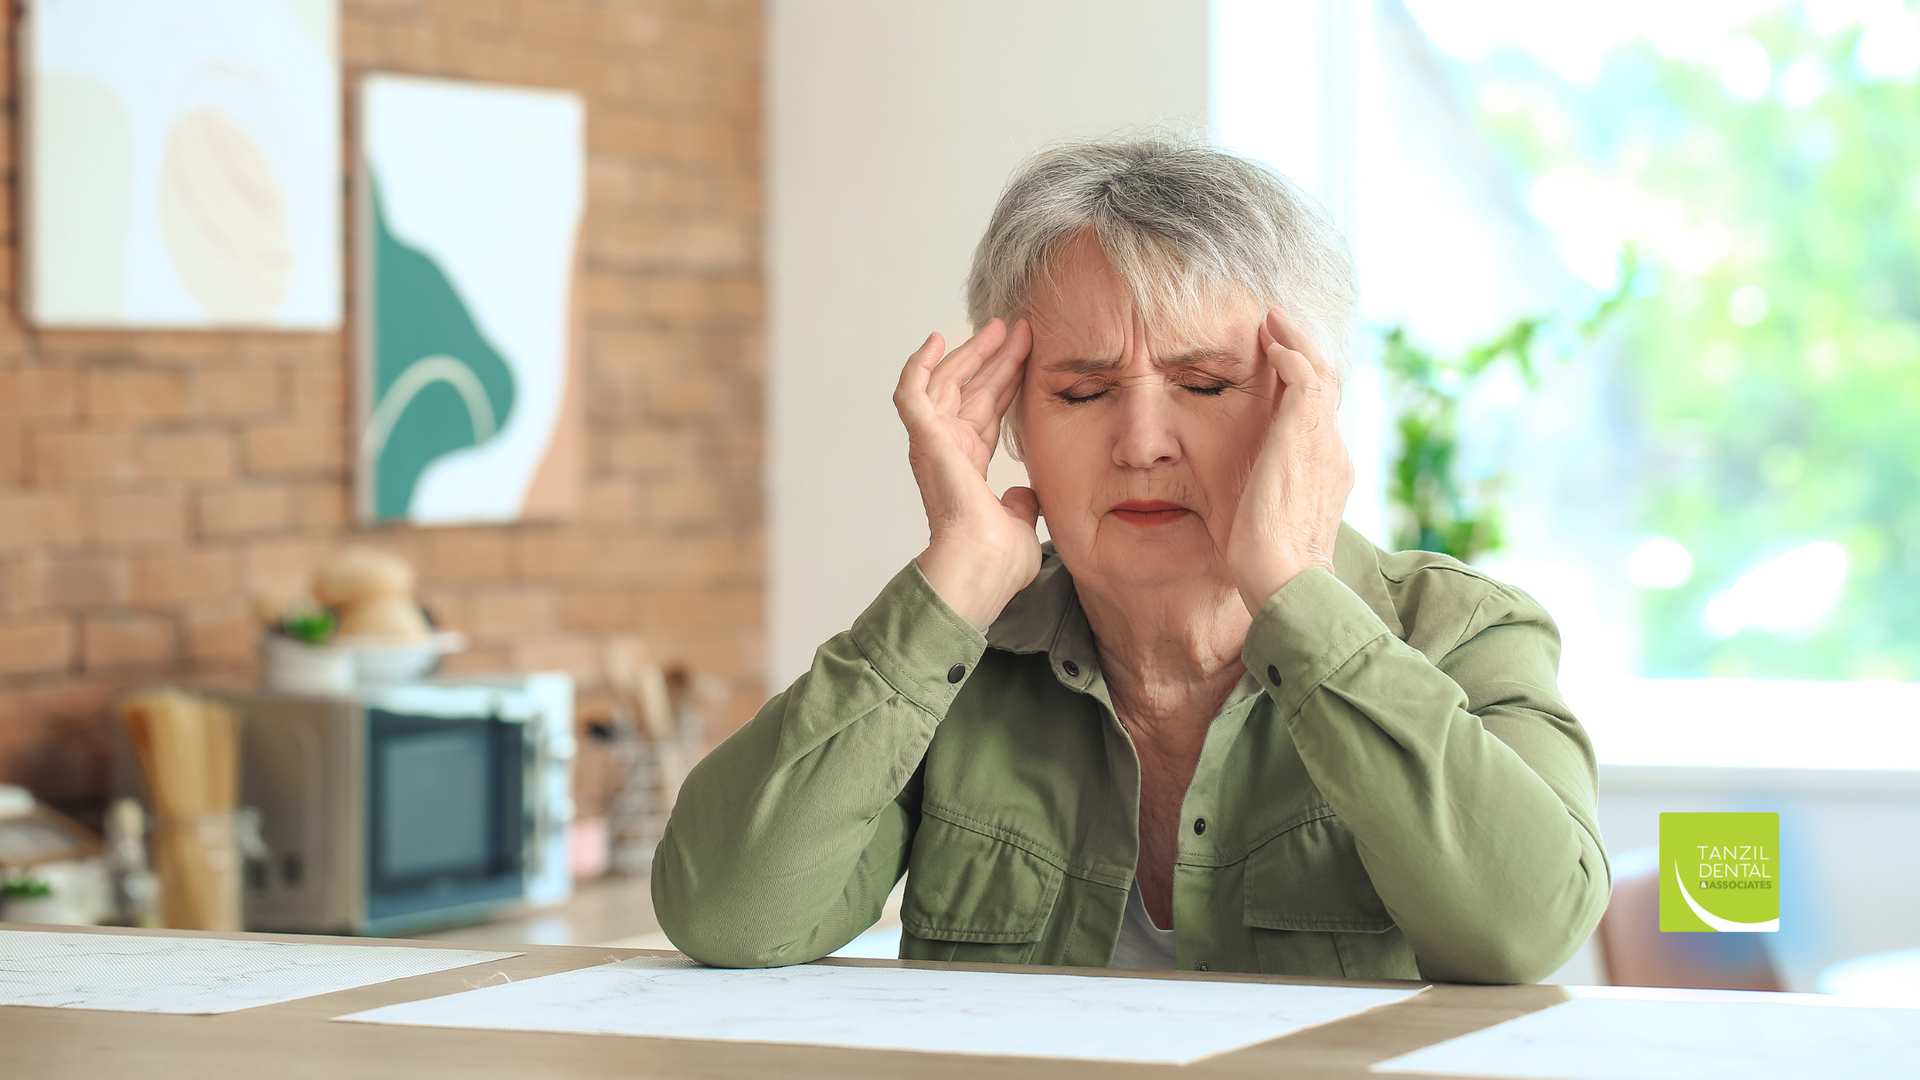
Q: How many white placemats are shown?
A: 3